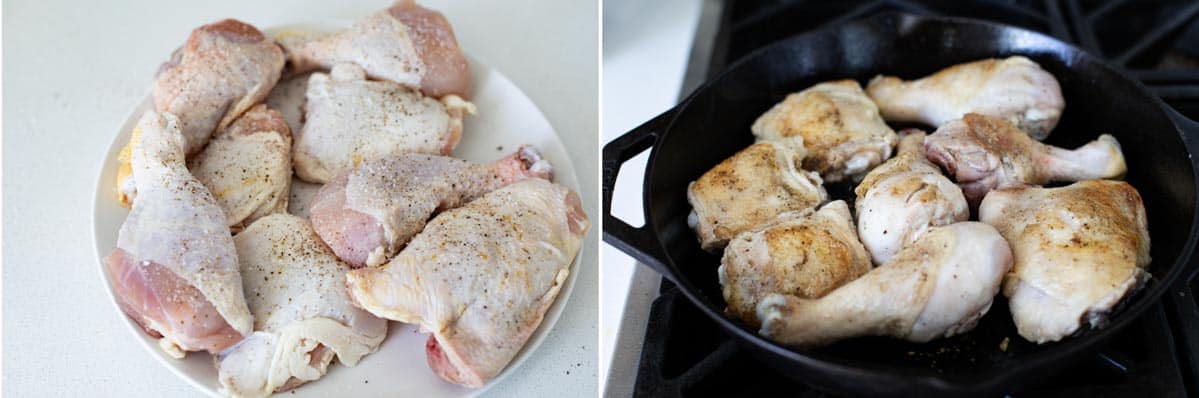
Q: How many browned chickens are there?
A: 8